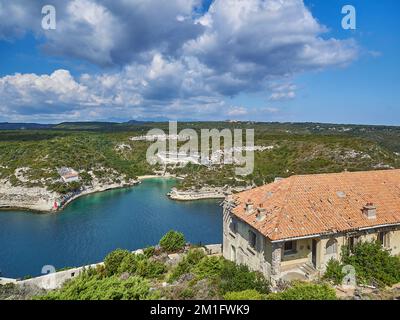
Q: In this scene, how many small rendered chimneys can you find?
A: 3